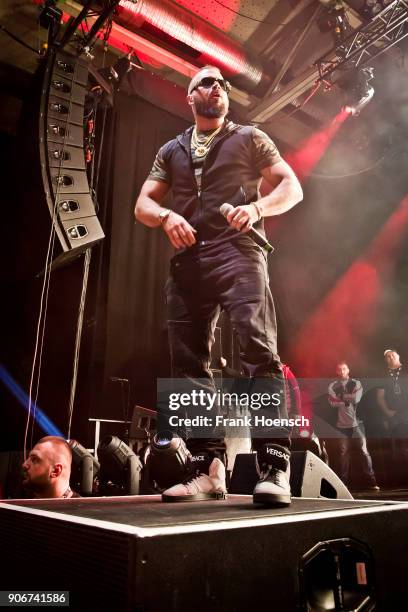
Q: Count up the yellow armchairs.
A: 0